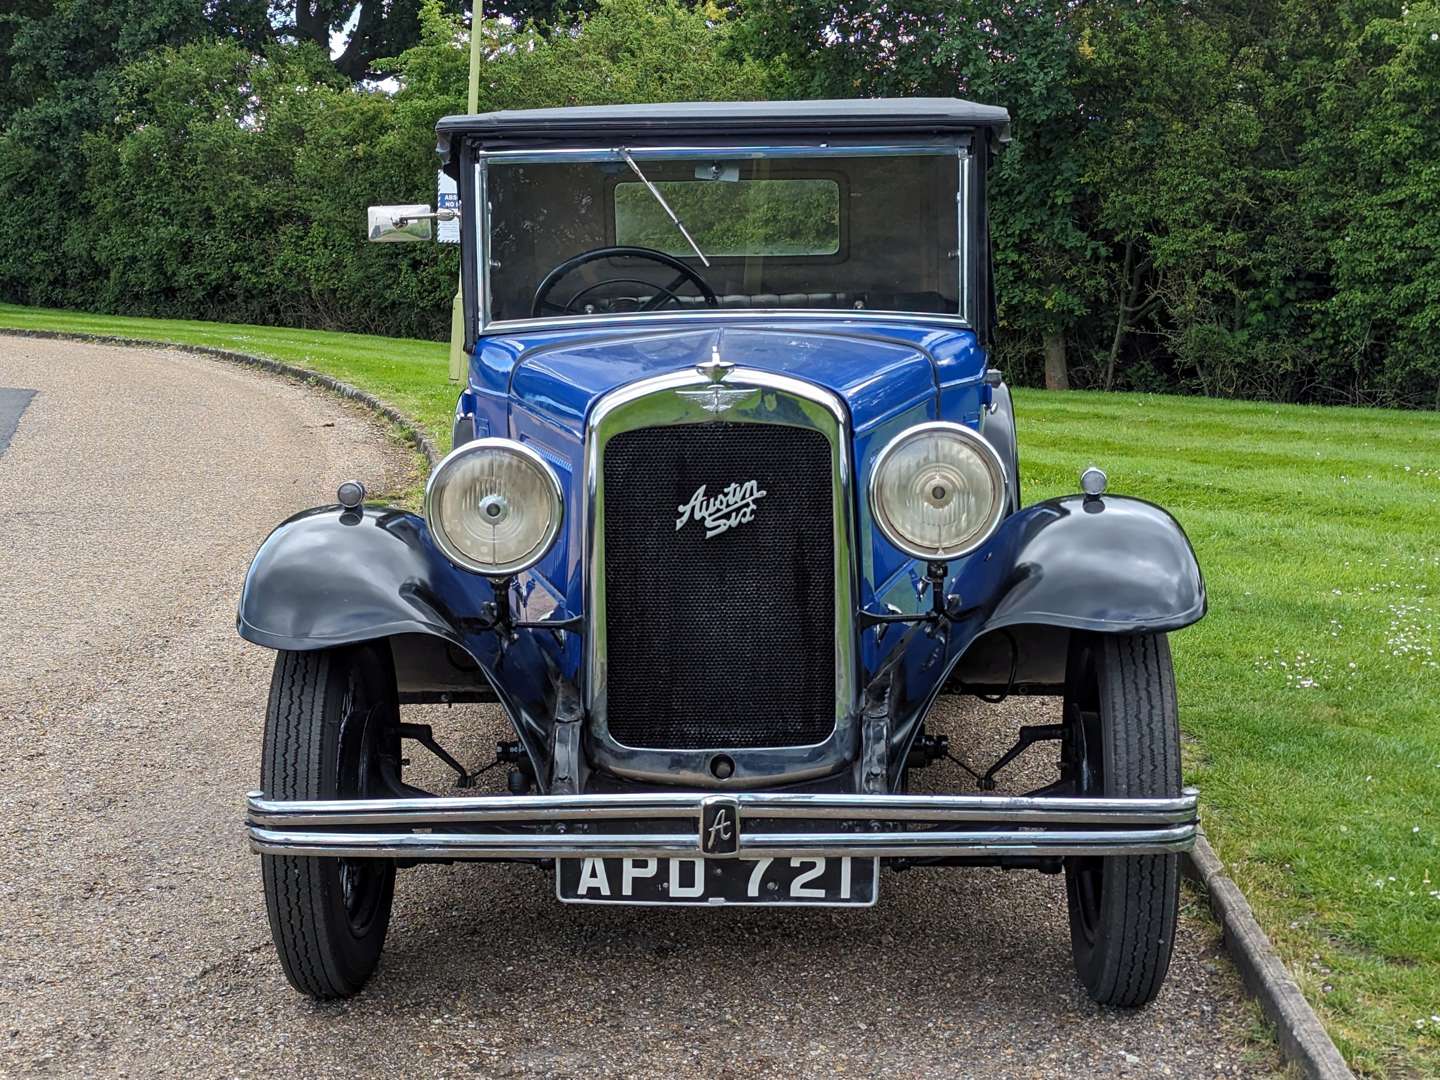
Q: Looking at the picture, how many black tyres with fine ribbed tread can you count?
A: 2